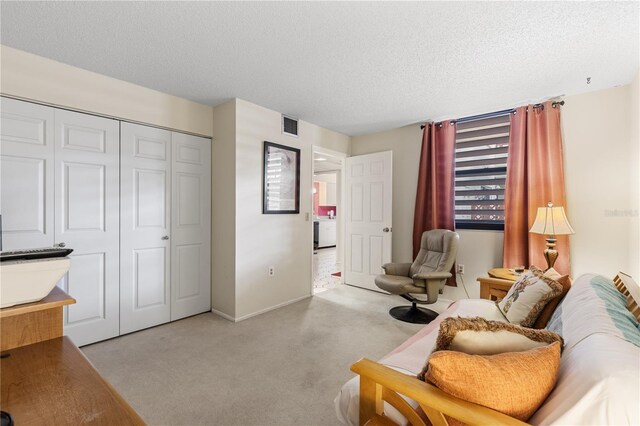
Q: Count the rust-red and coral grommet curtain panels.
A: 2